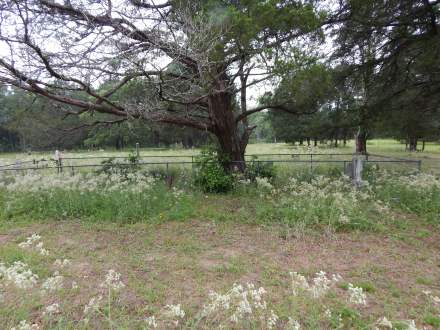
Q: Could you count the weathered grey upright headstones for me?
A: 1